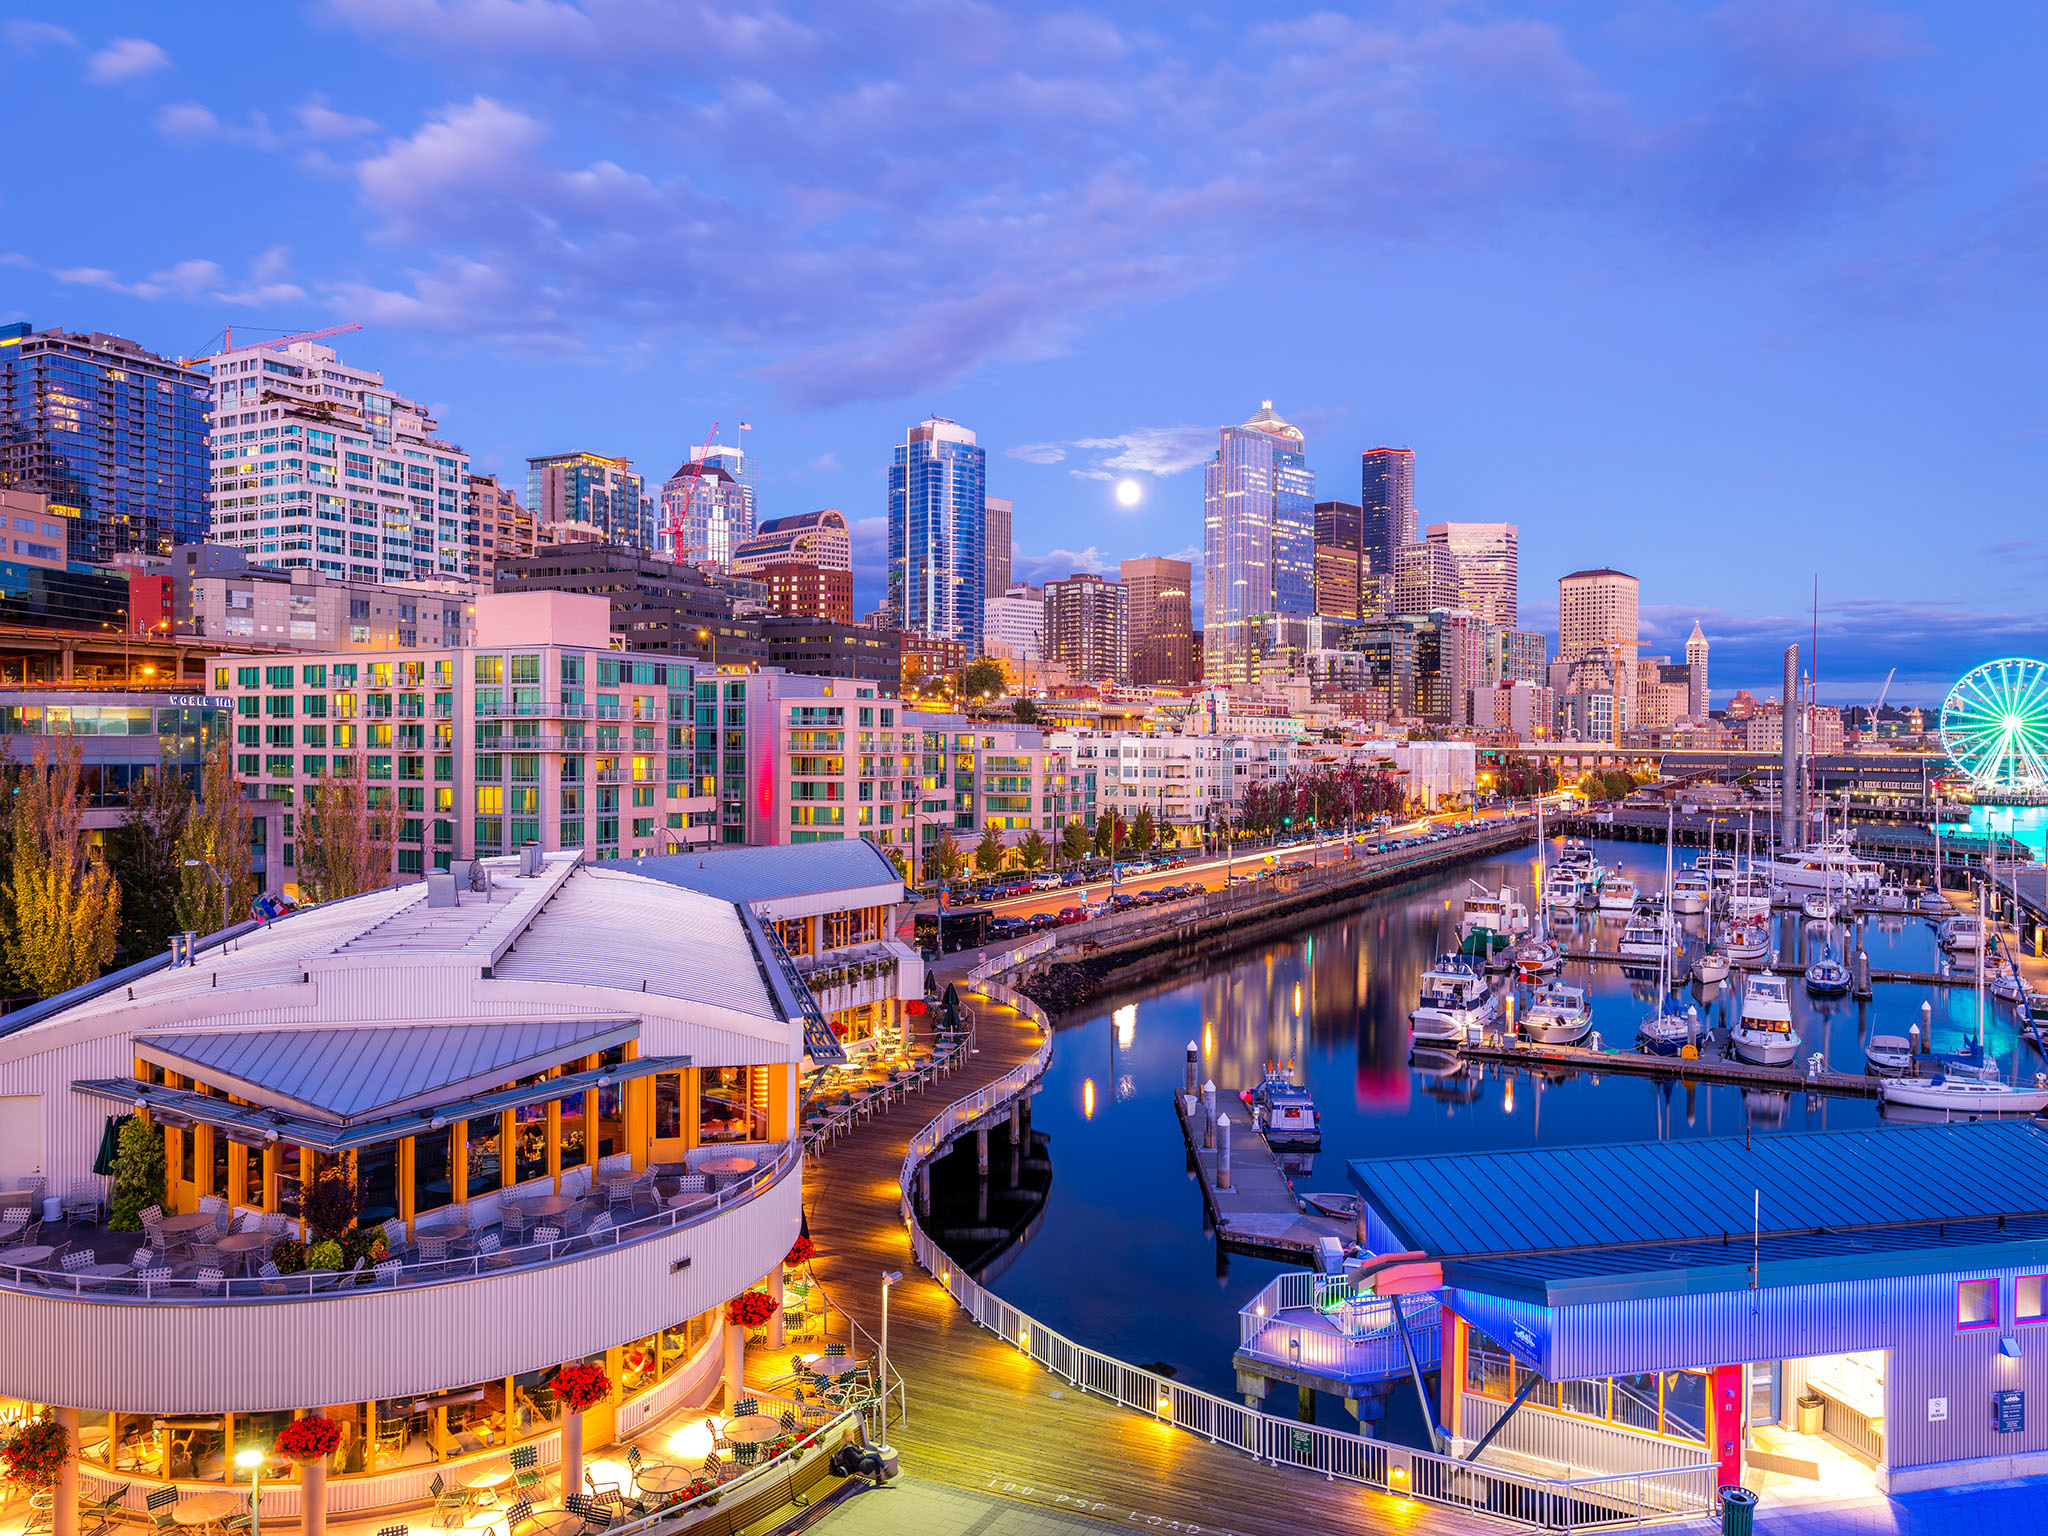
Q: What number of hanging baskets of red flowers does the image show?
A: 7